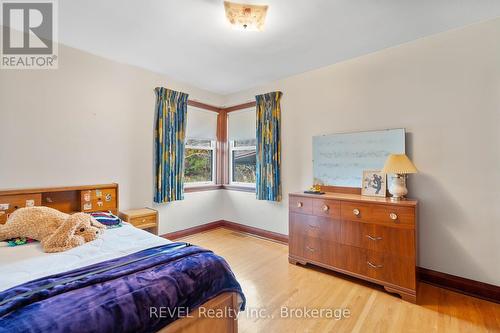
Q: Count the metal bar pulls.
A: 4